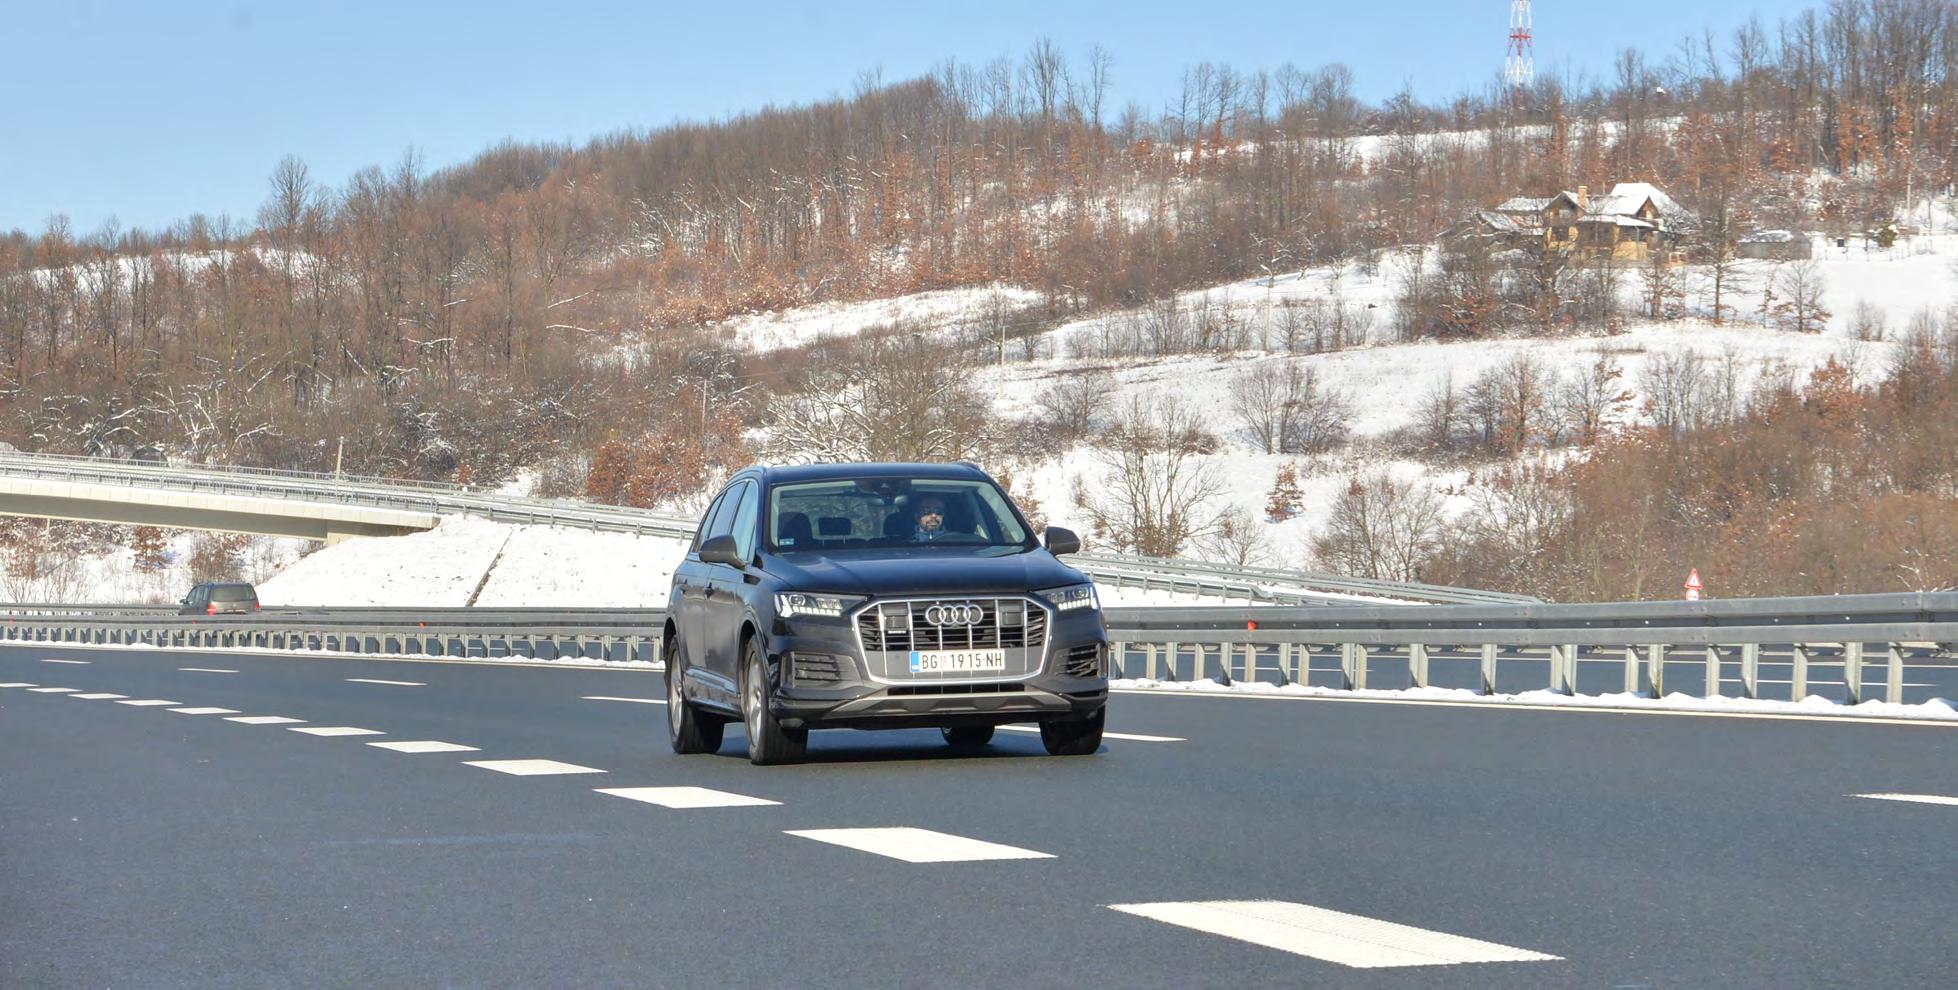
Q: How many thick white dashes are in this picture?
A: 12